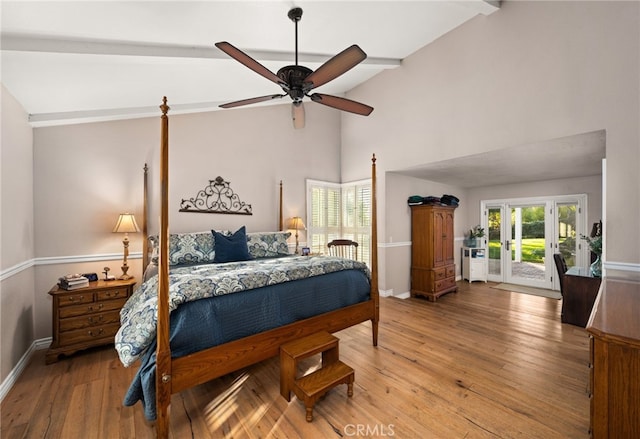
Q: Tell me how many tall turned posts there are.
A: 4